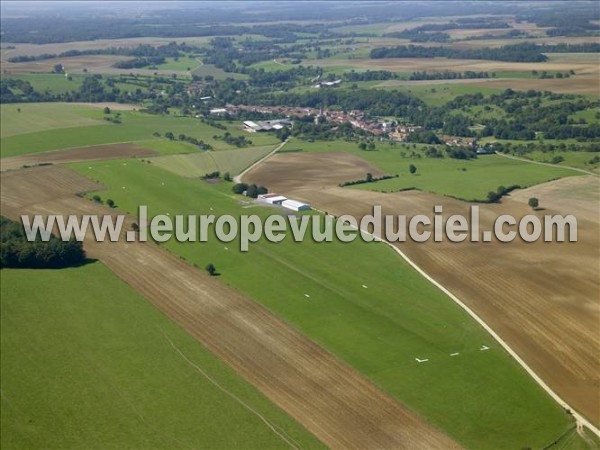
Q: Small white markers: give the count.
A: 12